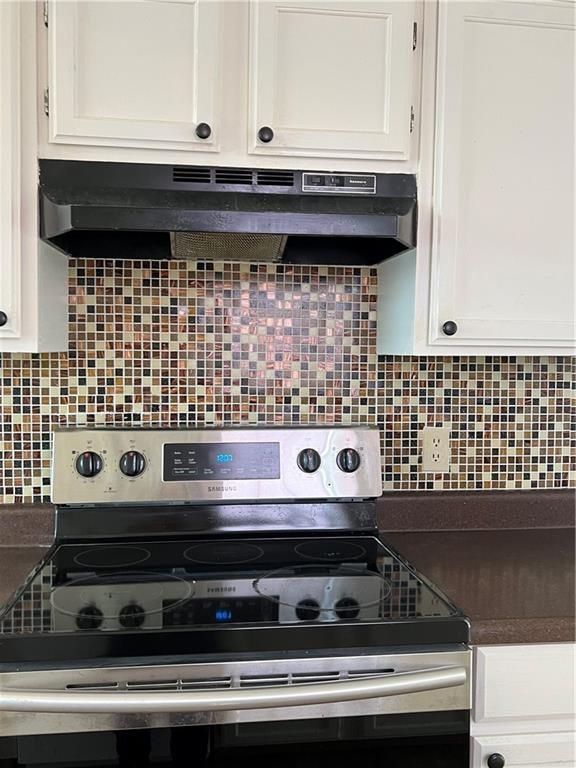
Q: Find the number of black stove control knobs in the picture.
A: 4